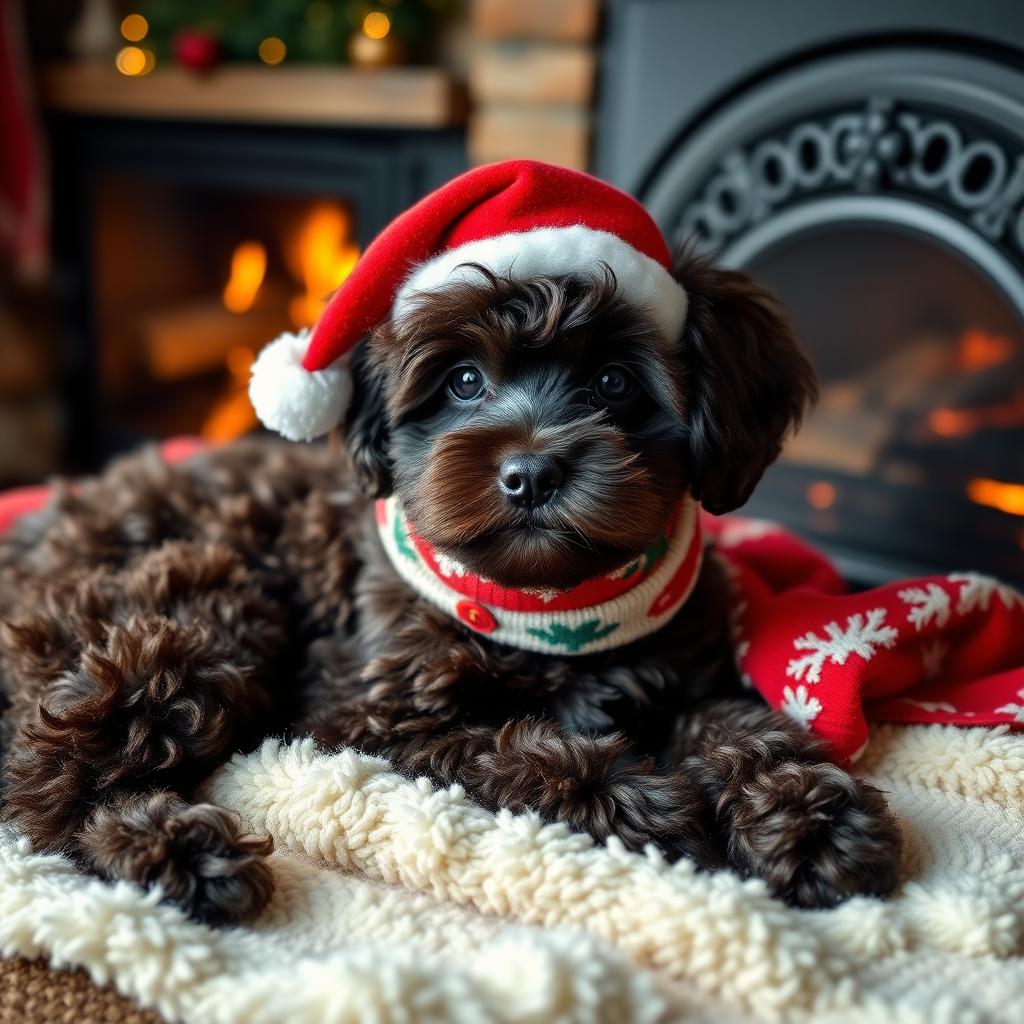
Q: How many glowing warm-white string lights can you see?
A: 4